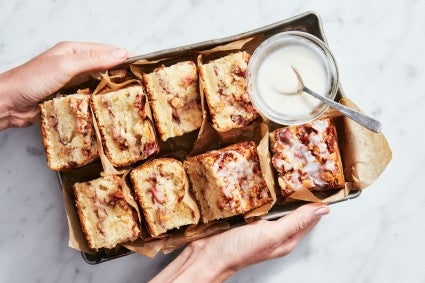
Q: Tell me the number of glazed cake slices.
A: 2